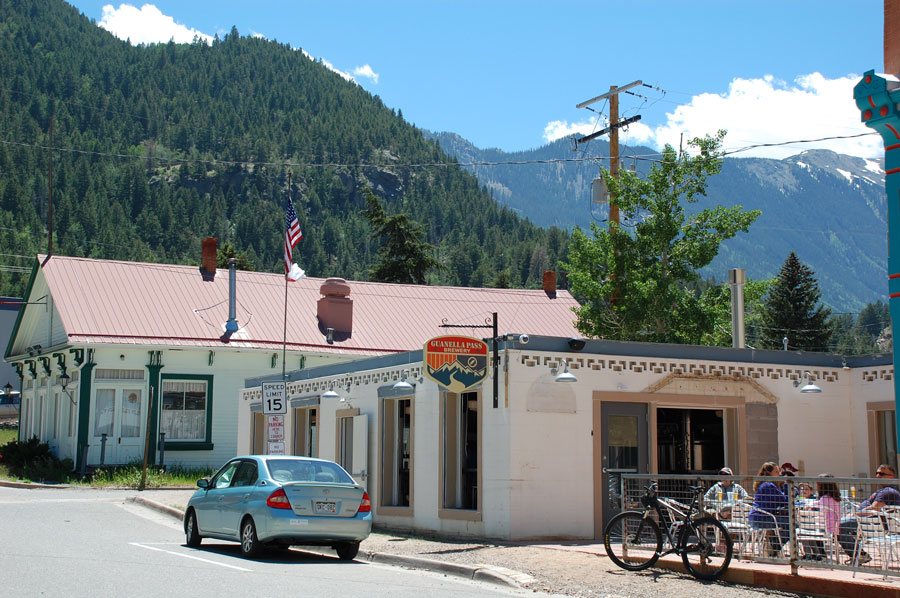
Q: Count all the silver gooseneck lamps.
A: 4